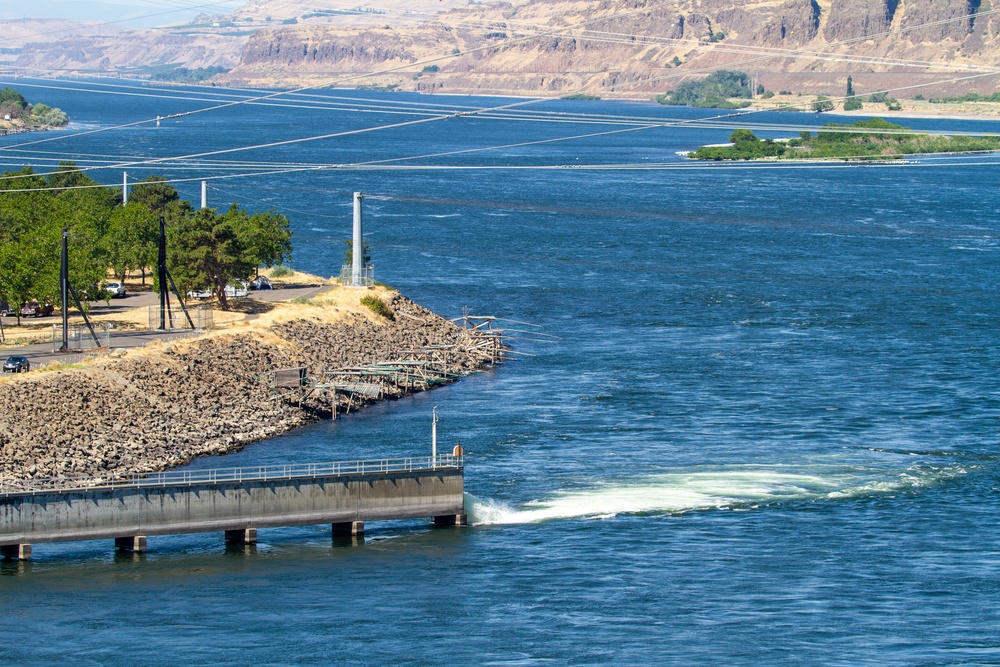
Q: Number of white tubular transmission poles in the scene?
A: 3